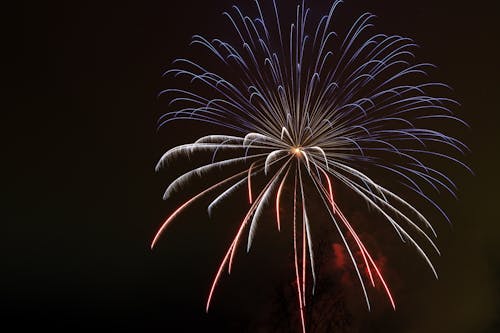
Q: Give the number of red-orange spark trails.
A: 10